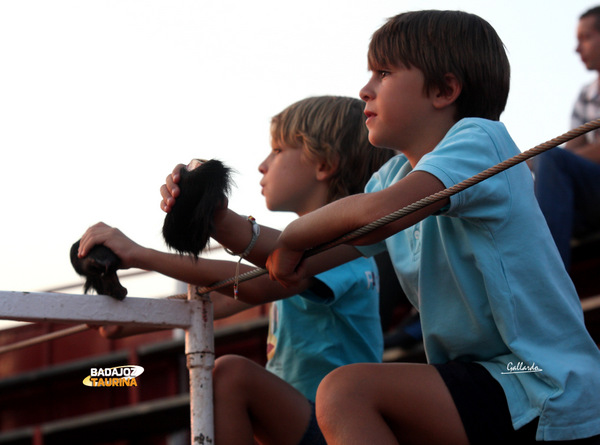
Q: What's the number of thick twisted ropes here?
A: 1